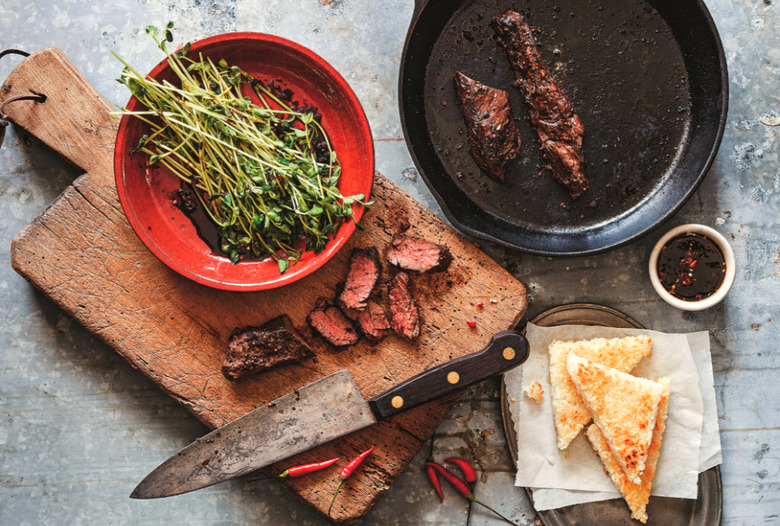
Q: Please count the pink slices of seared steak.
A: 5